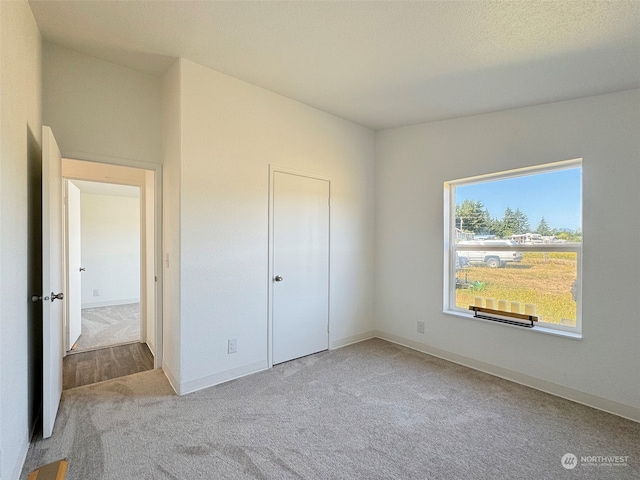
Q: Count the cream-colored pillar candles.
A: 5